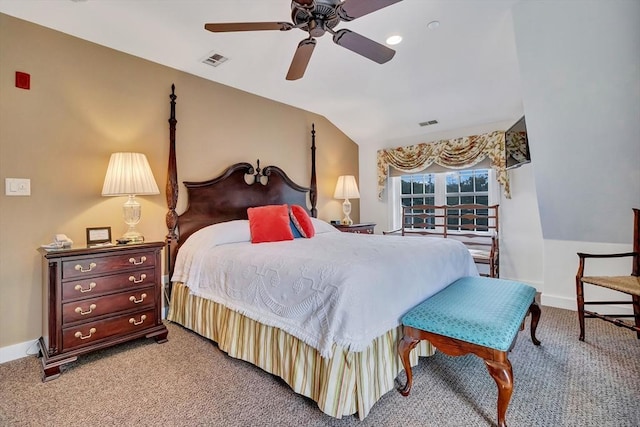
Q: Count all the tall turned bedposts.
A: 2